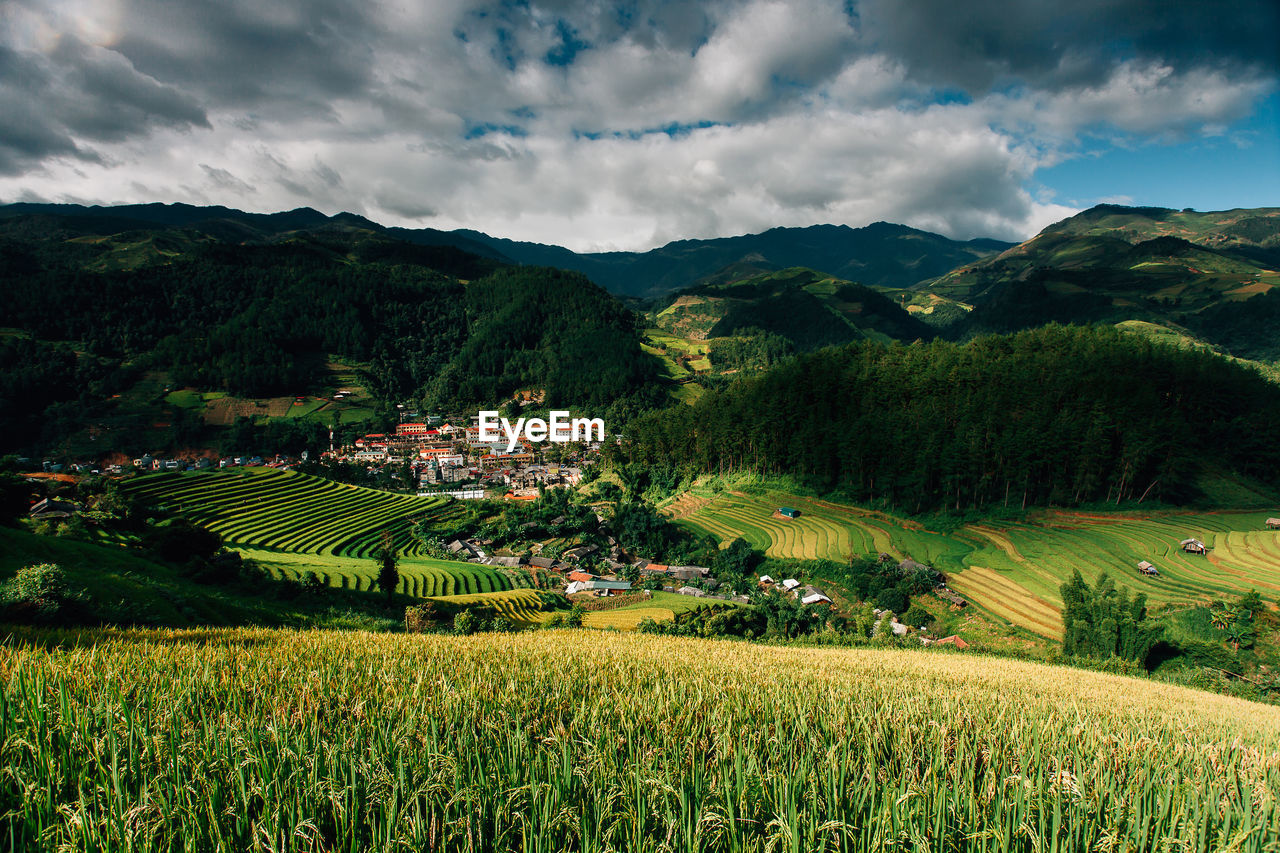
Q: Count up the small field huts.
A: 4